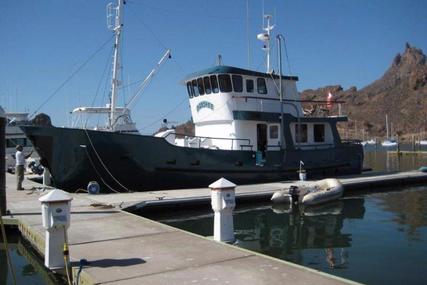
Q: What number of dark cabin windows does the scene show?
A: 12